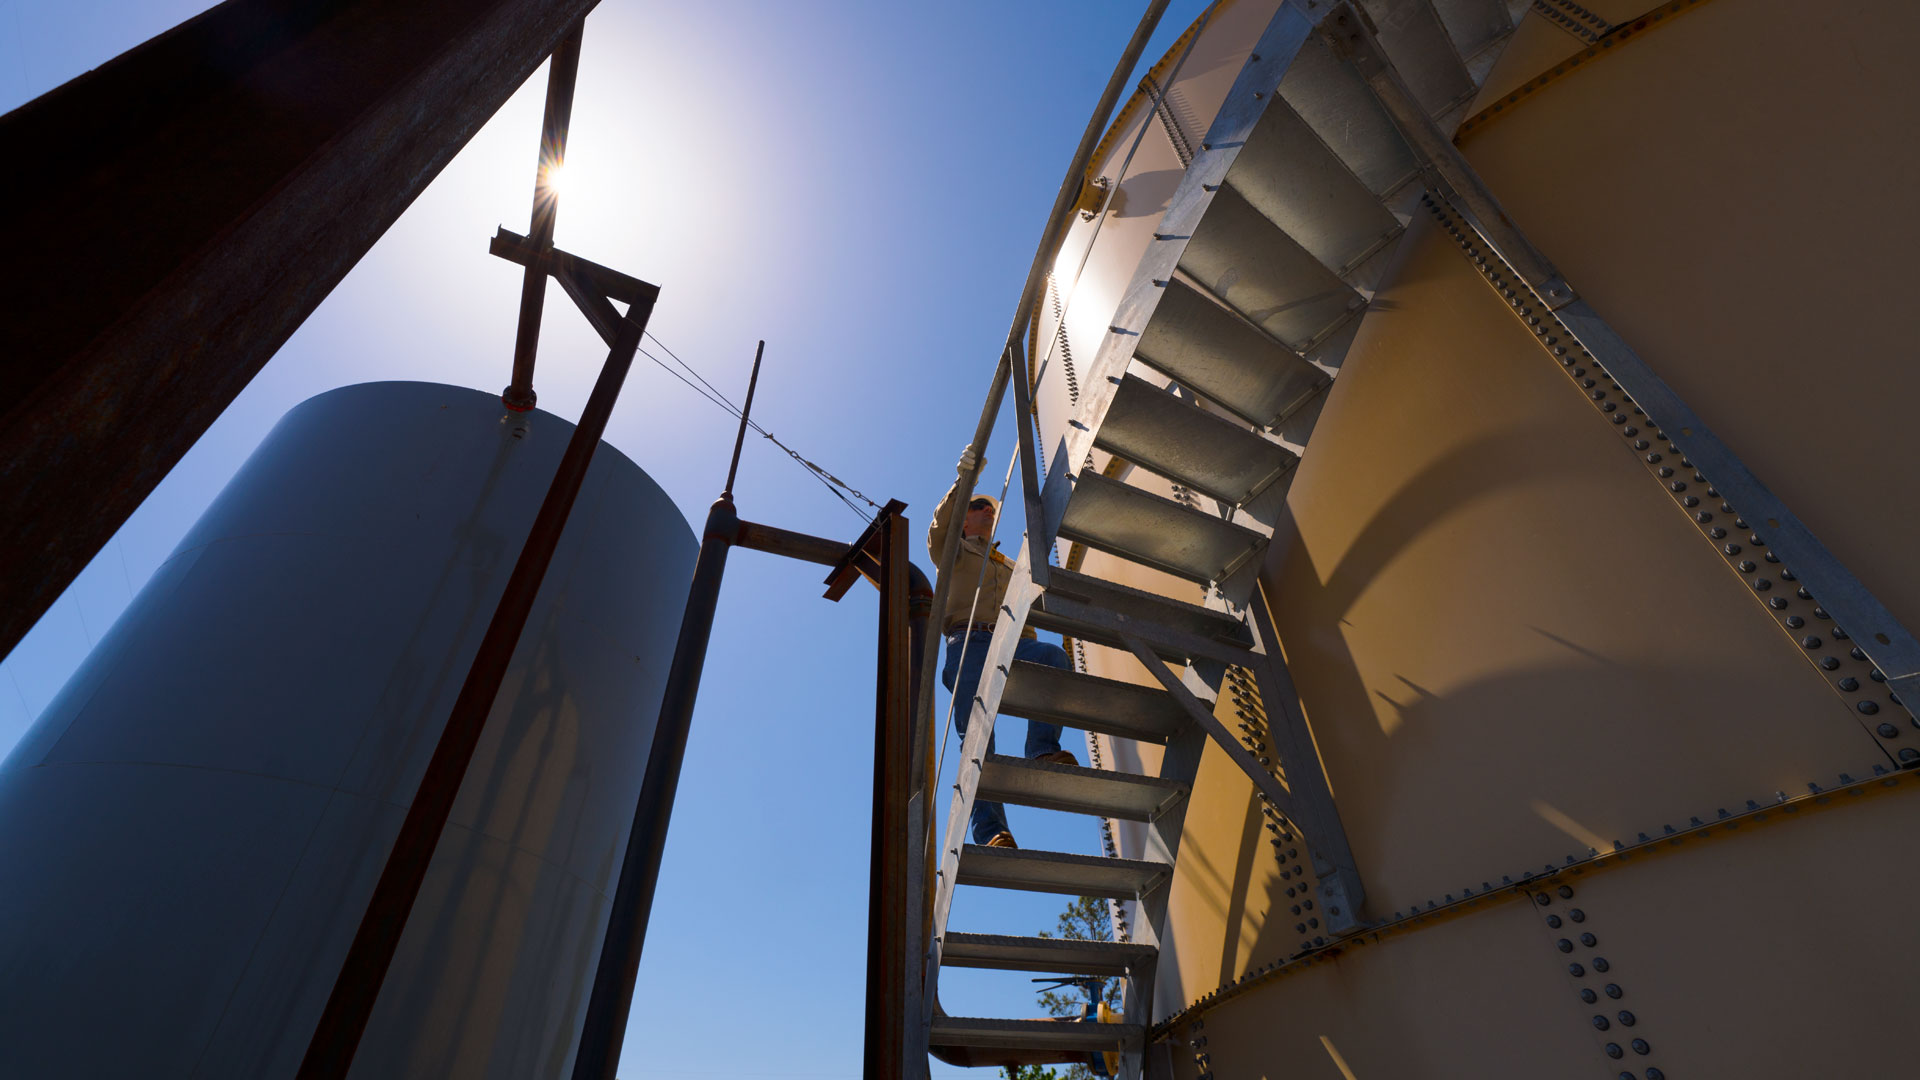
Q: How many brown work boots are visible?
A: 2